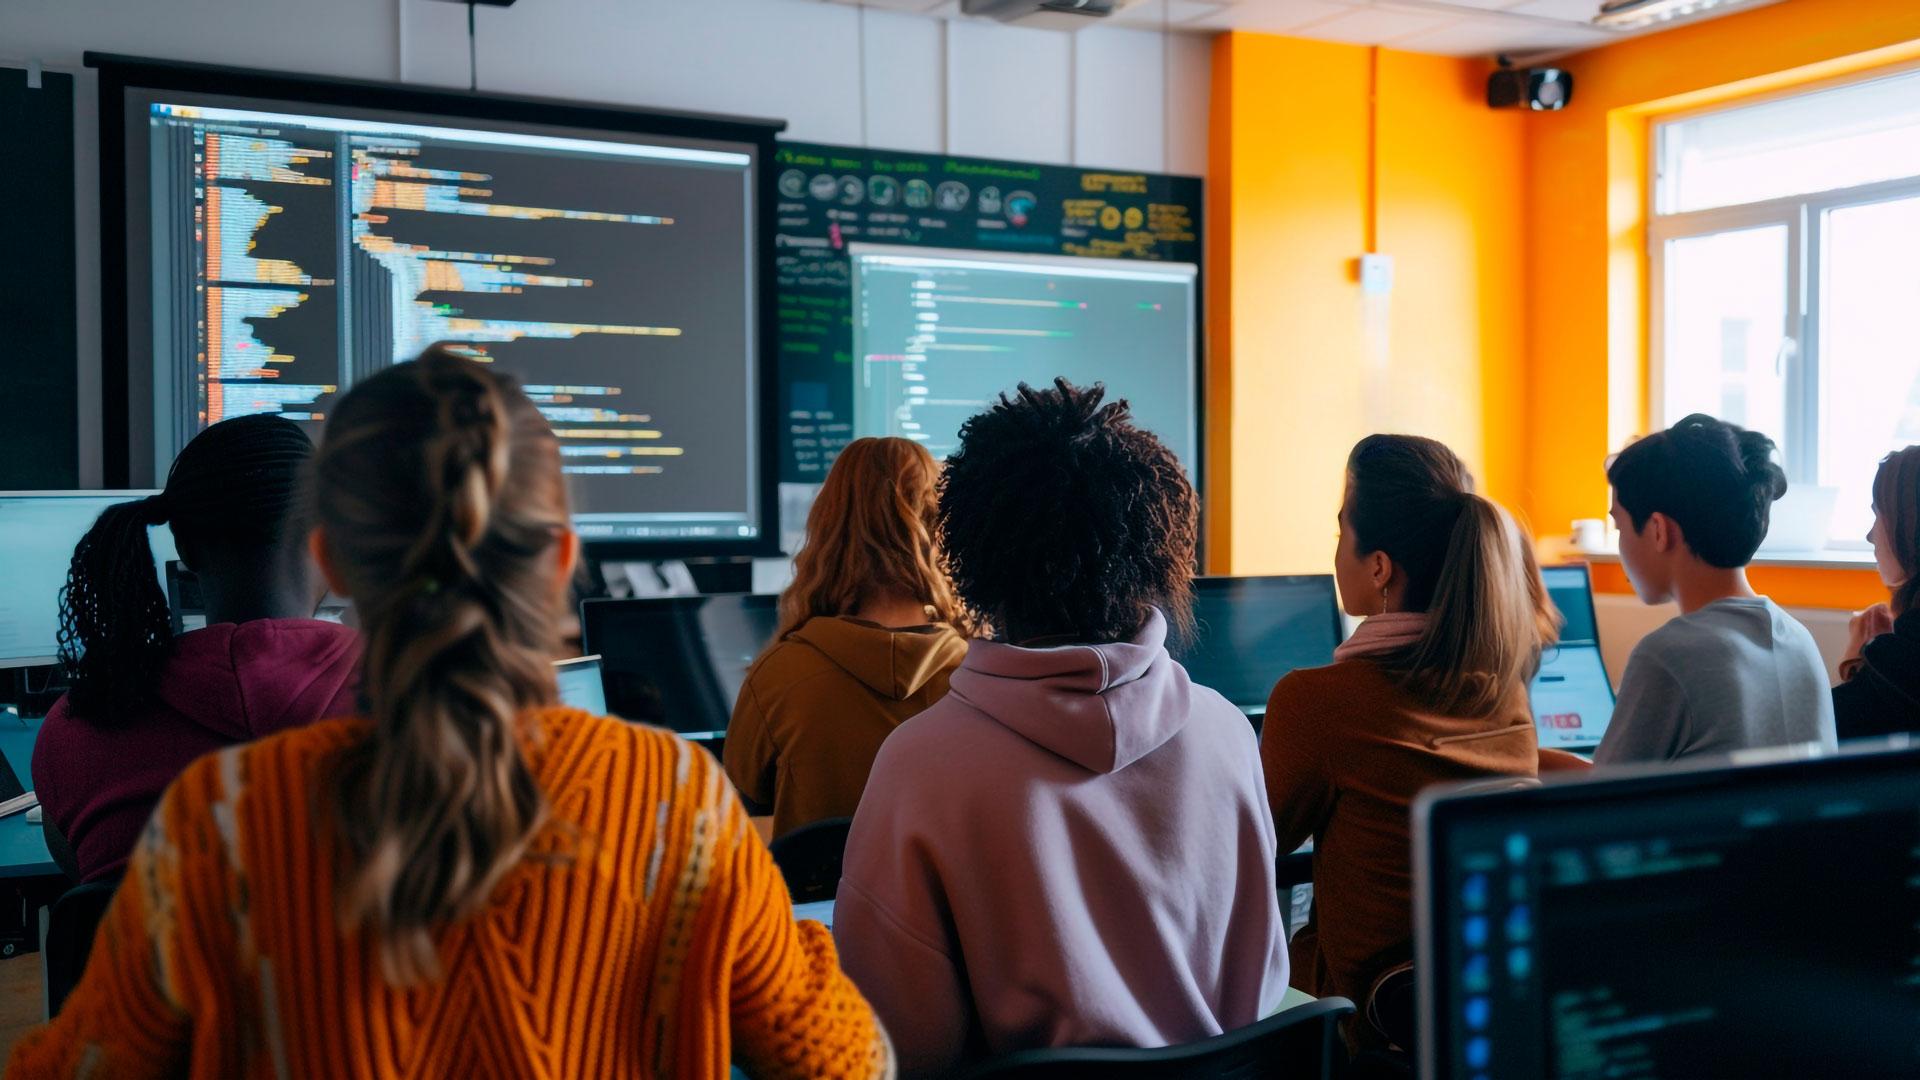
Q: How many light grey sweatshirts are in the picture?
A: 1